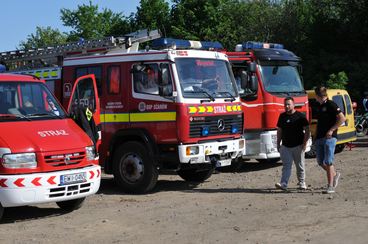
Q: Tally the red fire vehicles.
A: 3